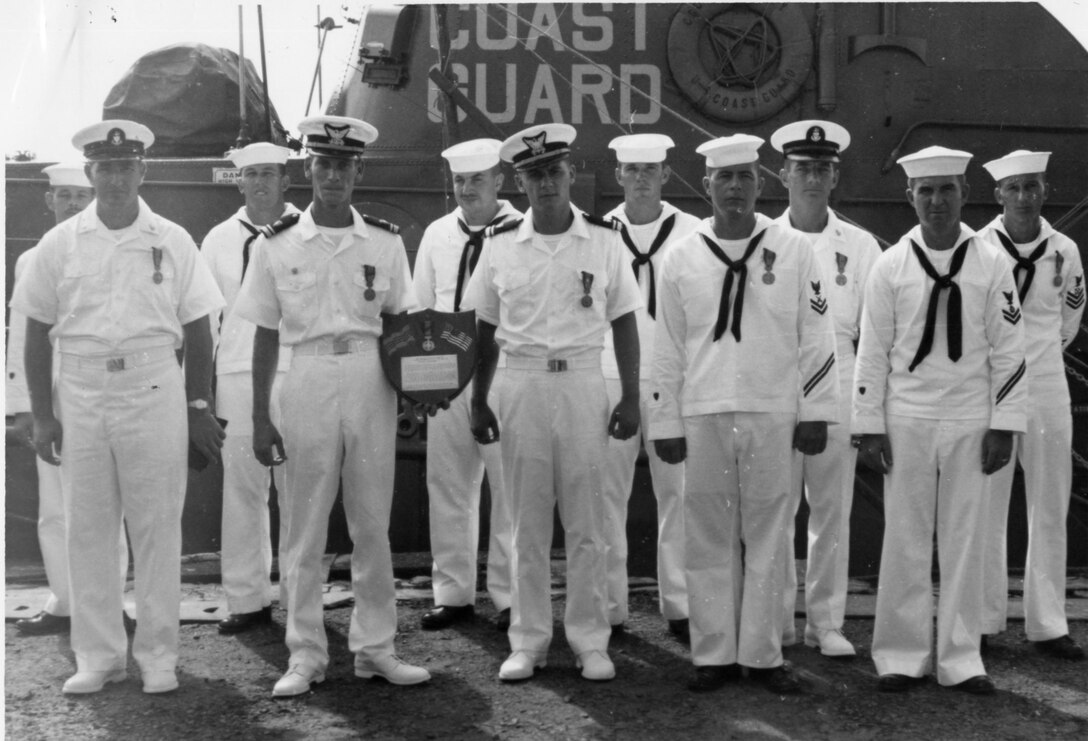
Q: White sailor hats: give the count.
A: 7